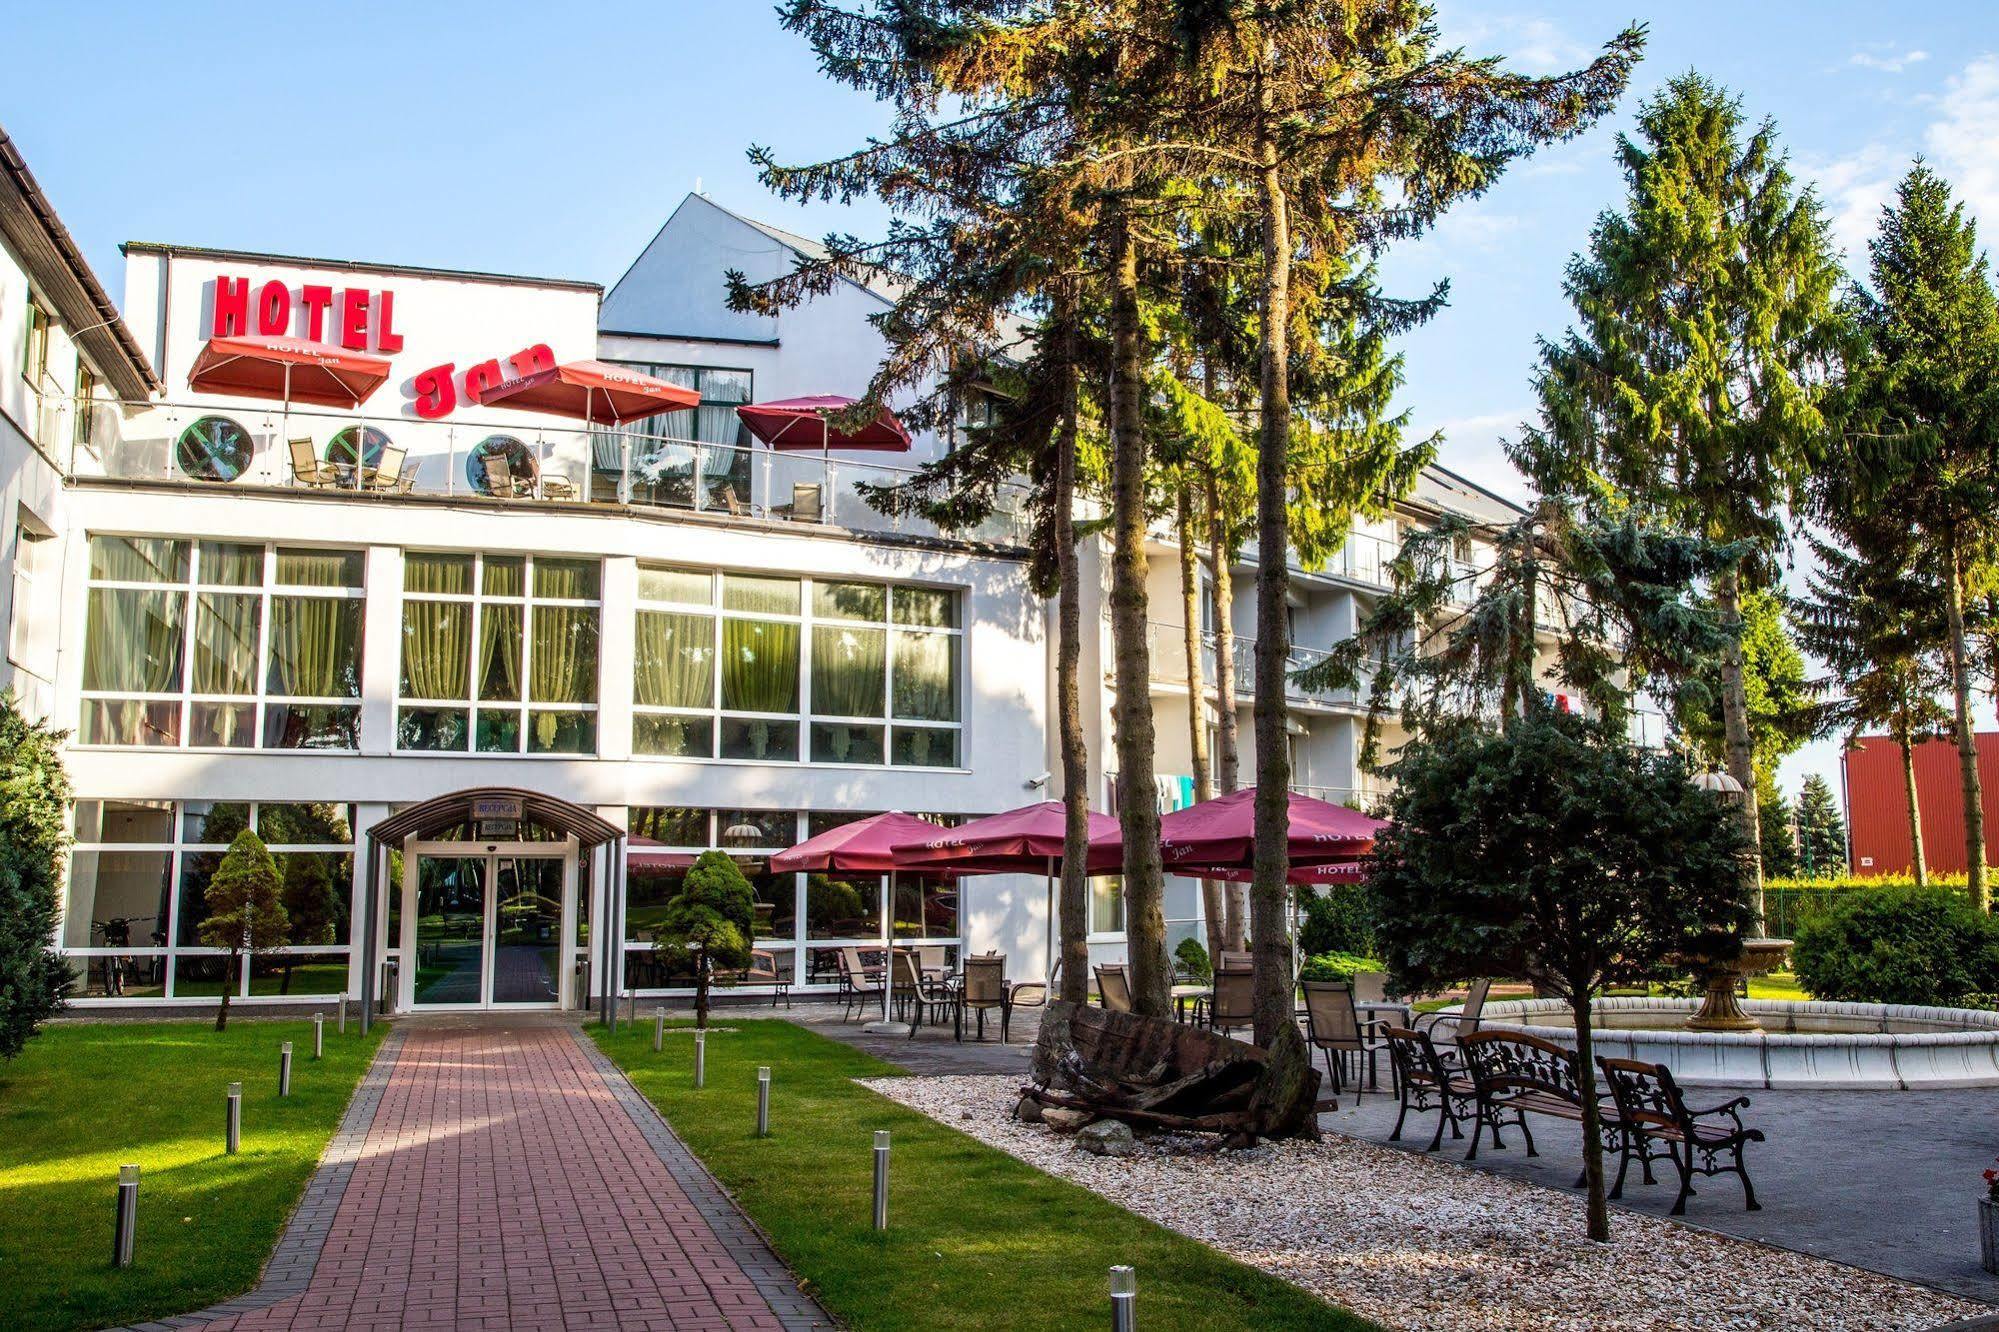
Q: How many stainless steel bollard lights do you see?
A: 11